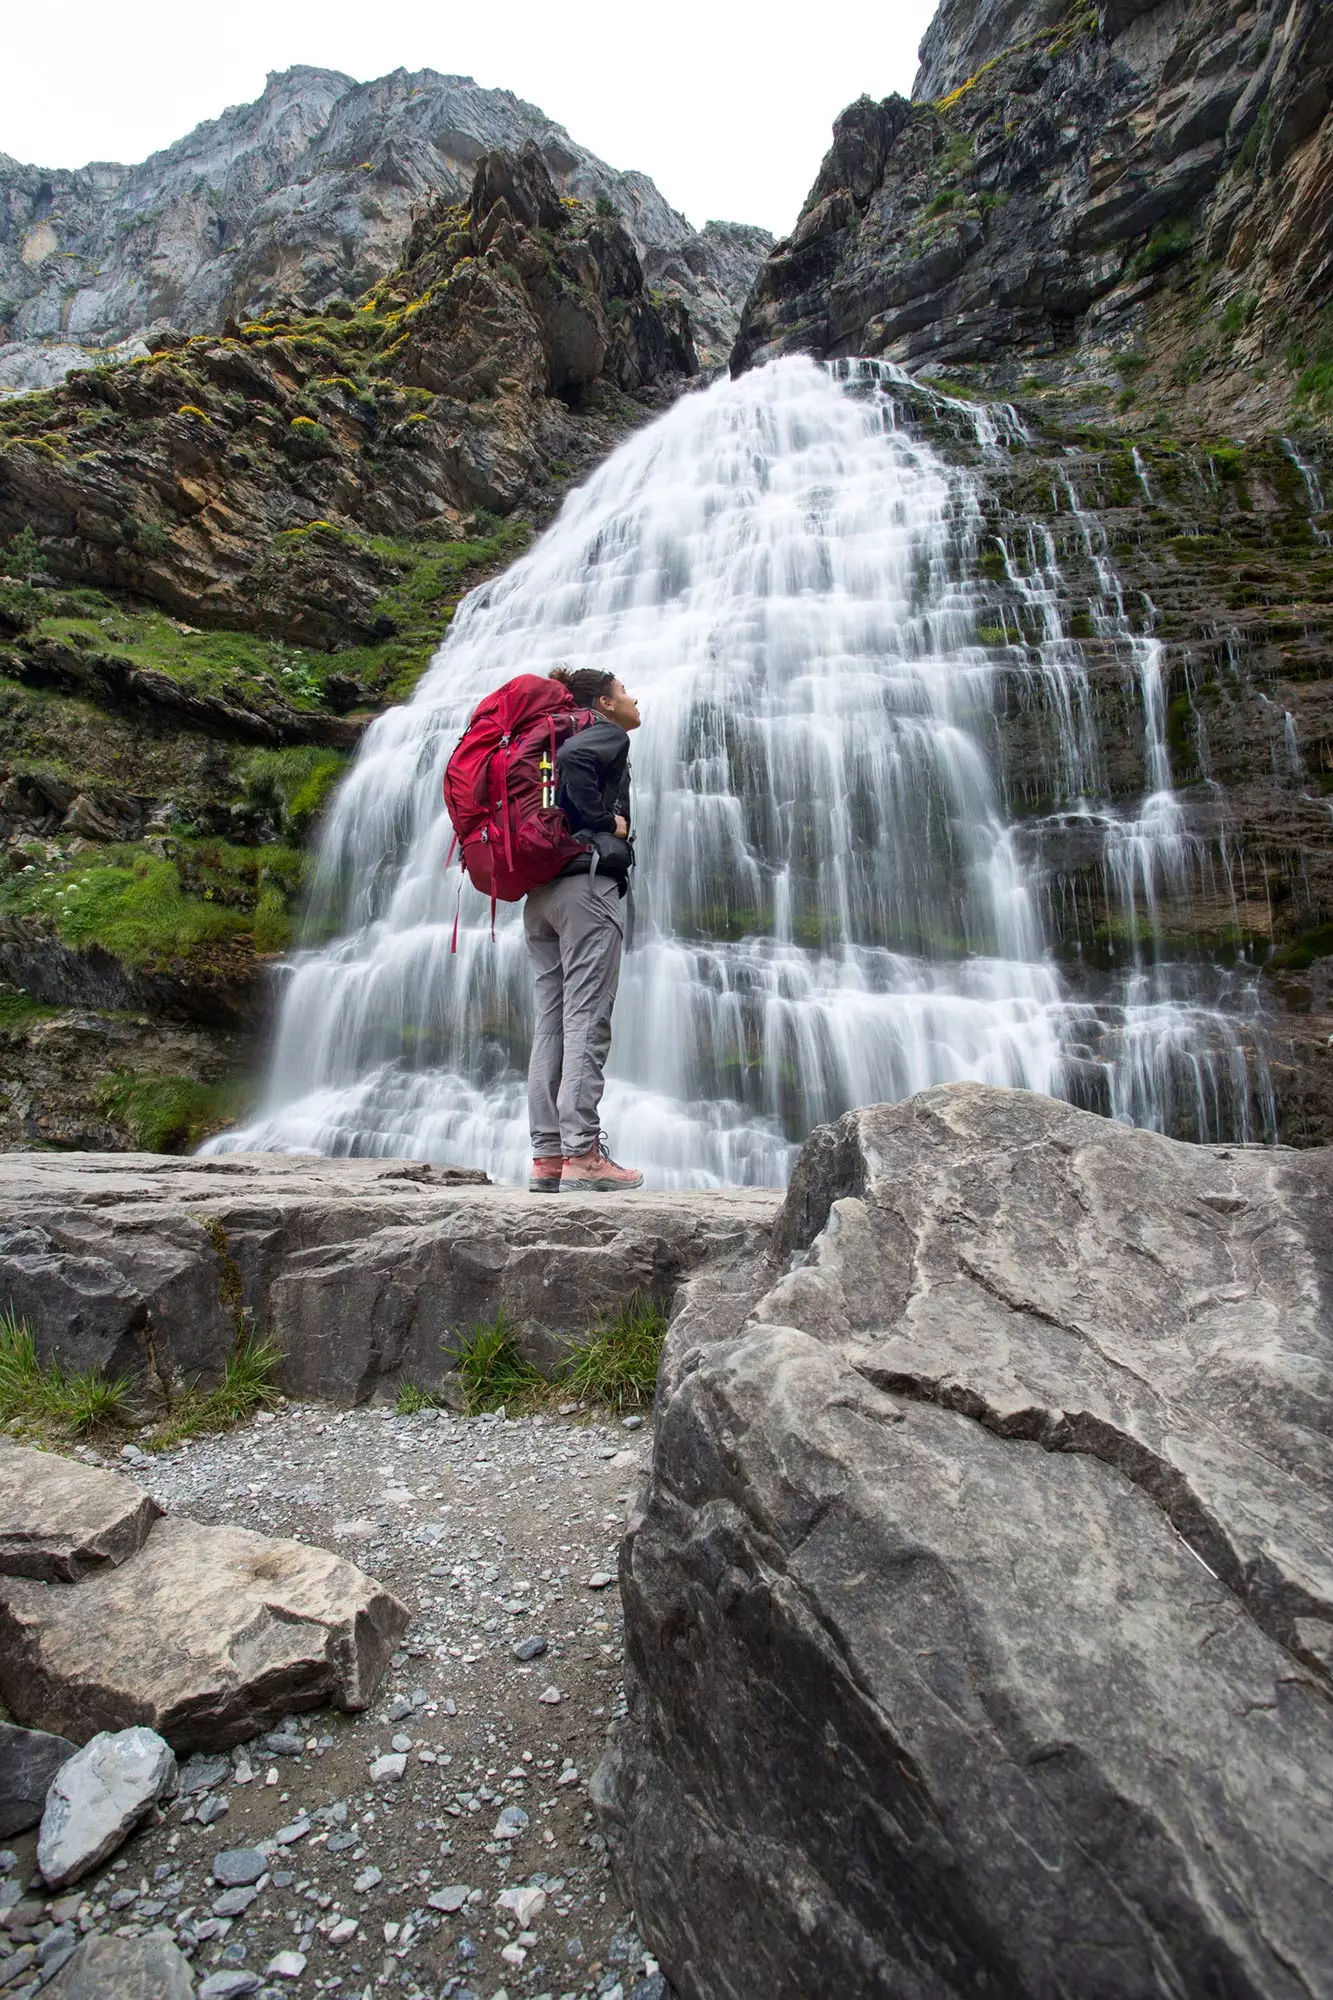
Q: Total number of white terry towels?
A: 0